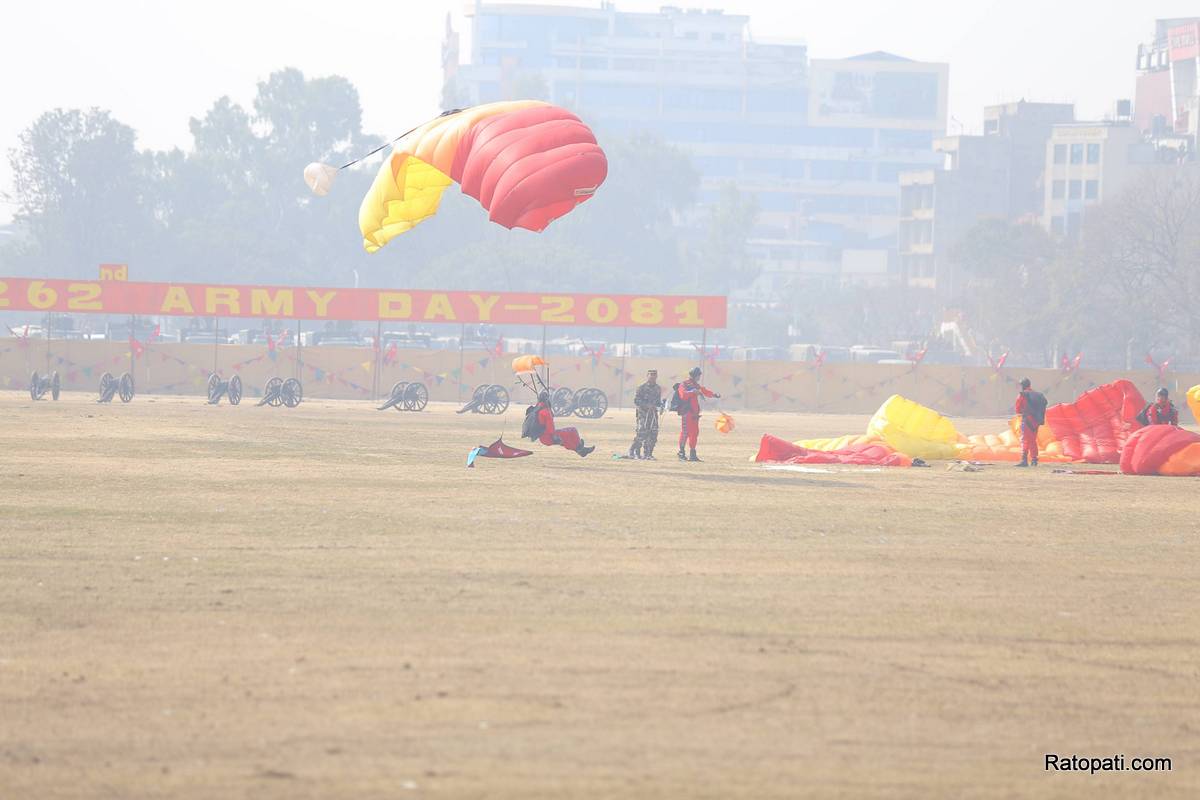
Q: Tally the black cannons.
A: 8